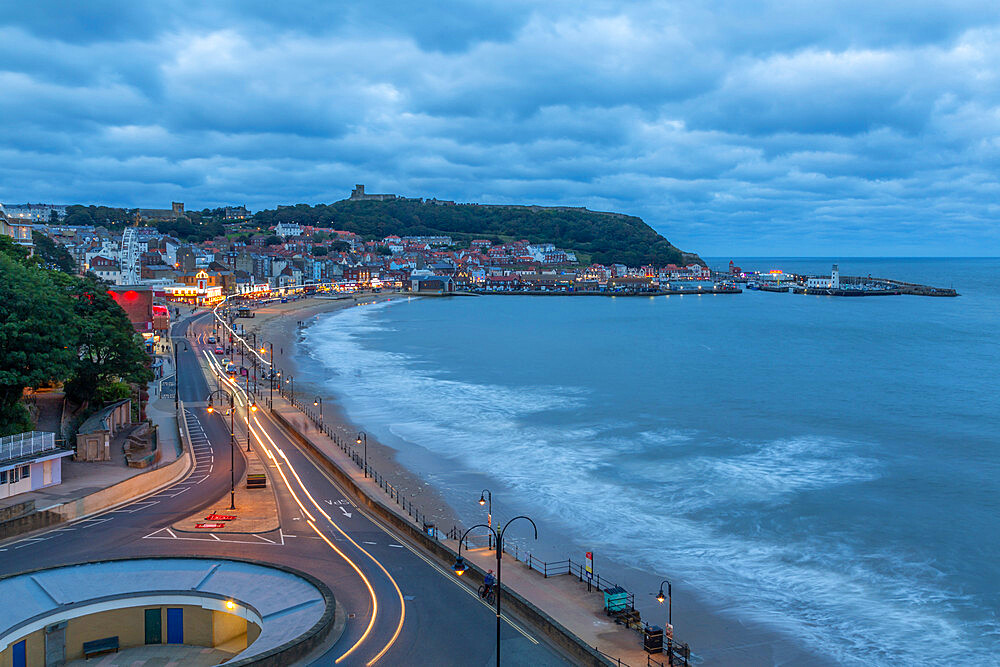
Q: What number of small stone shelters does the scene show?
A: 1